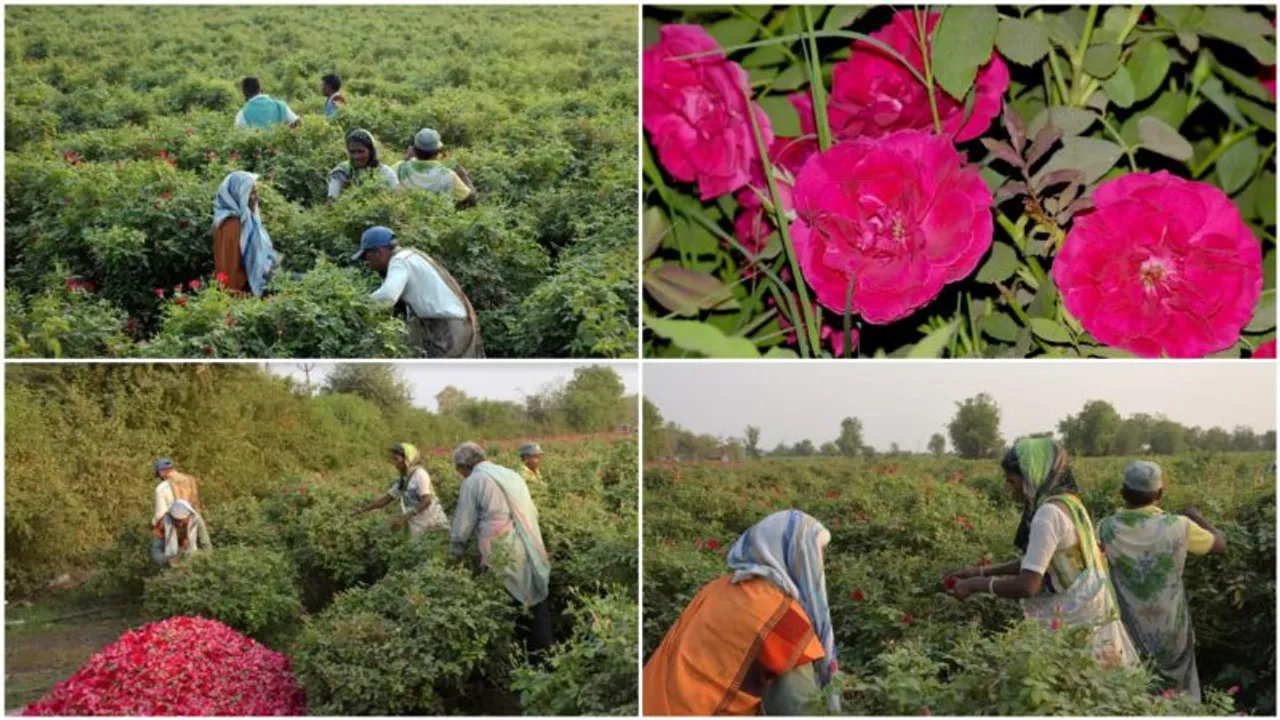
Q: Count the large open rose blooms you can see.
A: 4